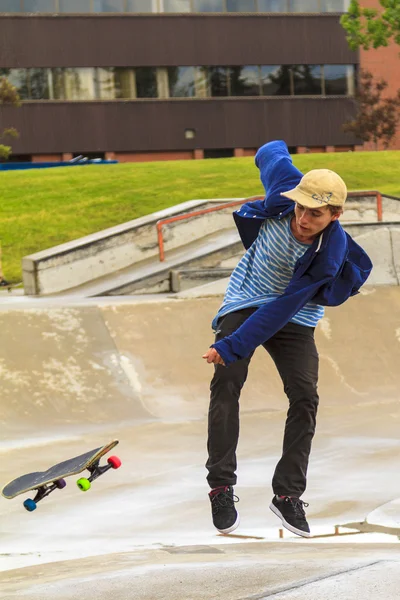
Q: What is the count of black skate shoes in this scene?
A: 2